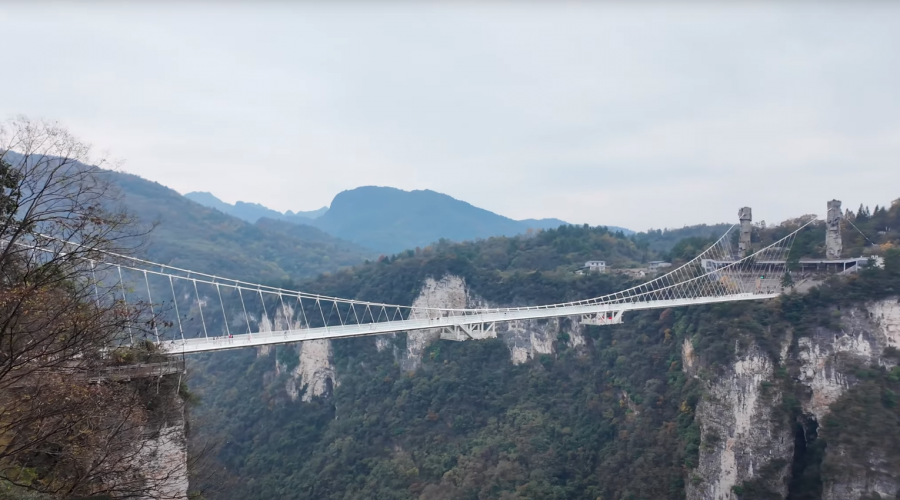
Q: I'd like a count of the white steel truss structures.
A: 2